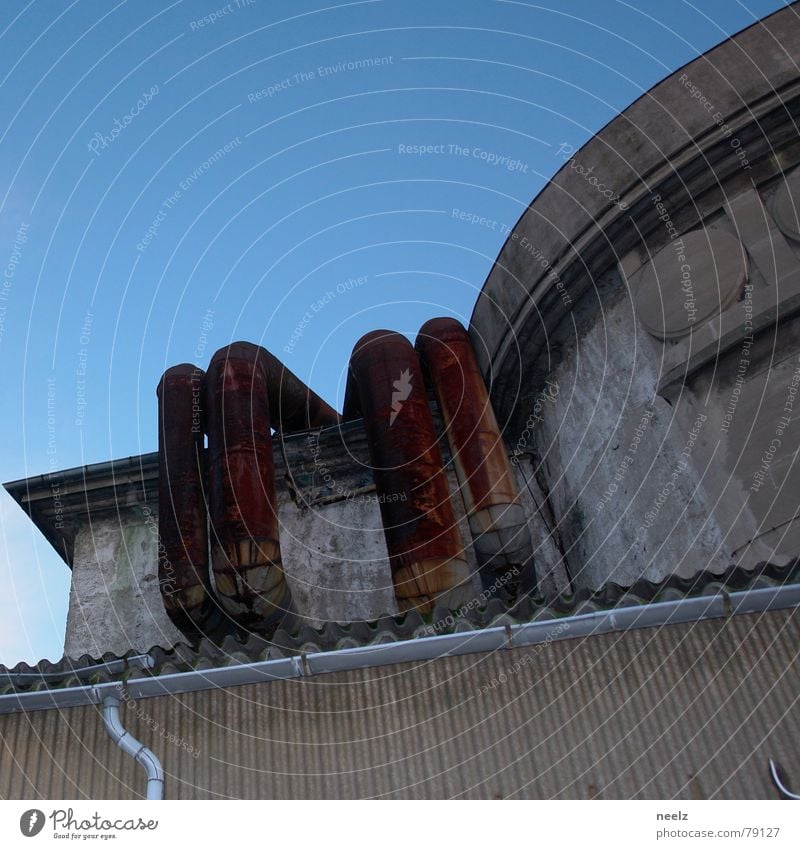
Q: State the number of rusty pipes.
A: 4